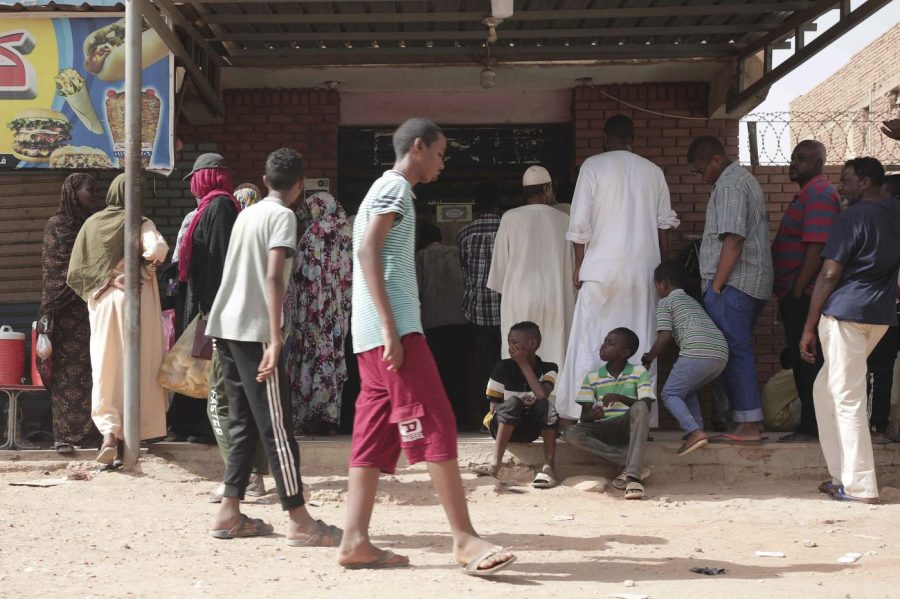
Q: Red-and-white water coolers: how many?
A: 2